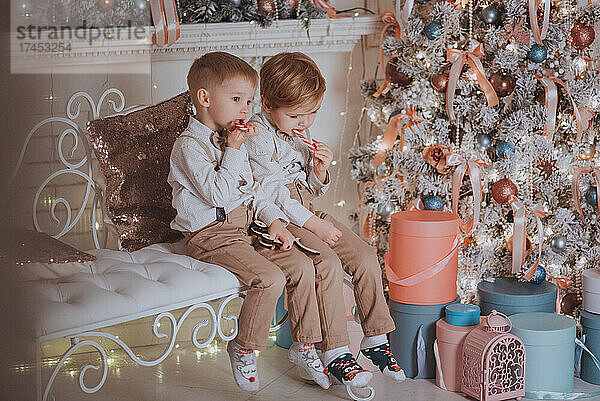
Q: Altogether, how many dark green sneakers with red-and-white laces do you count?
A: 0